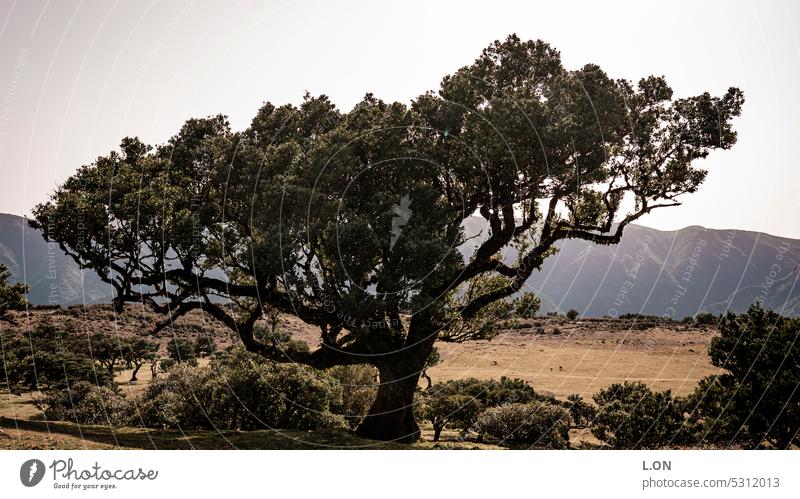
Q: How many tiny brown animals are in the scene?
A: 3